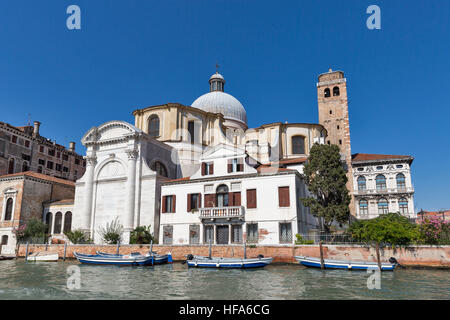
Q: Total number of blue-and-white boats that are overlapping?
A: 2